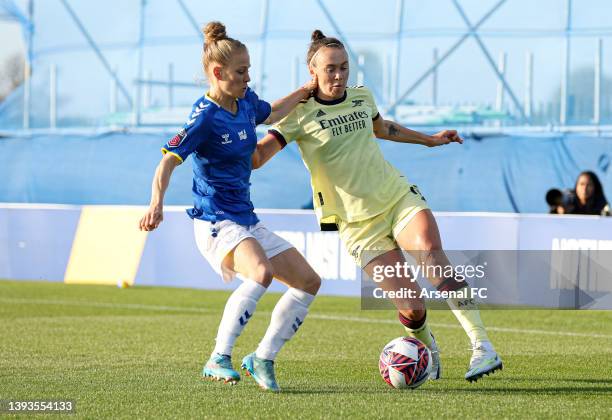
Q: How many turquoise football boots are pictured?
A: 2